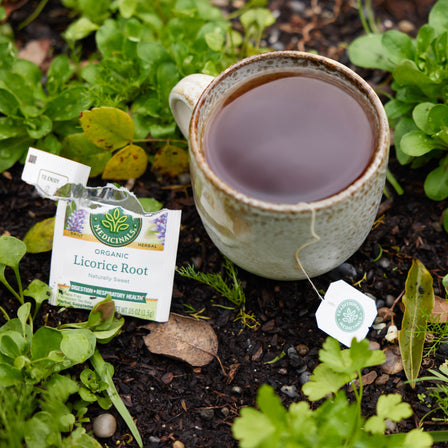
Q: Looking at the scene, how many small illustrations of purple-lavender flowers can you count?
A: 2